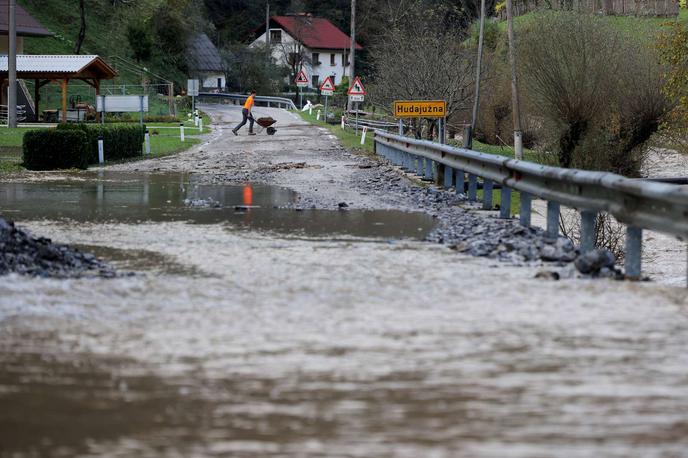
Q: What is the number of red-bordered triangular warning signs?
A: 3